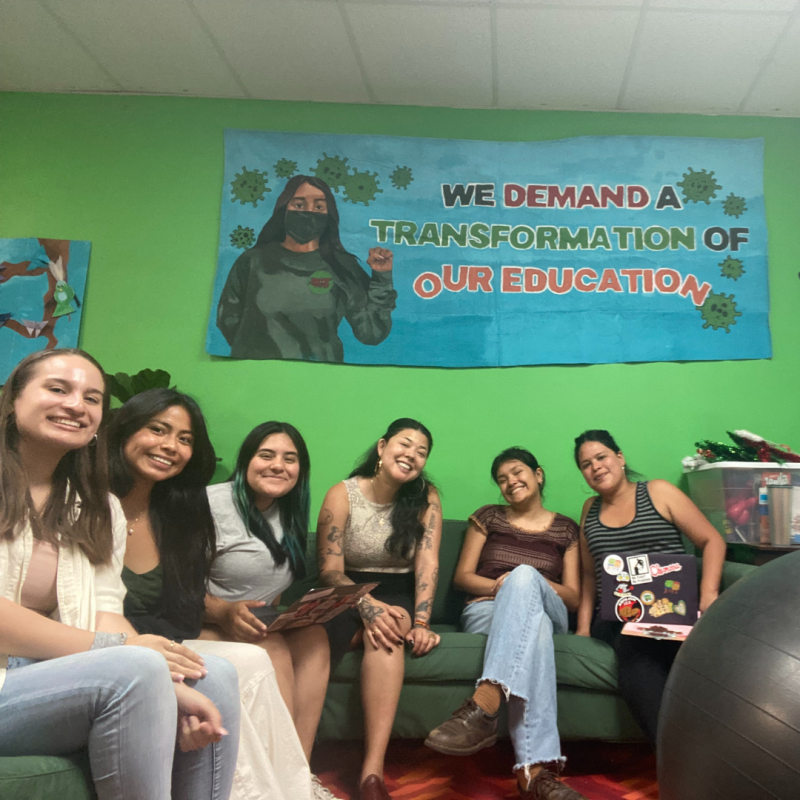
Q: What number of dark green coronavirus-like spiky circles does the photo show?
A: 10